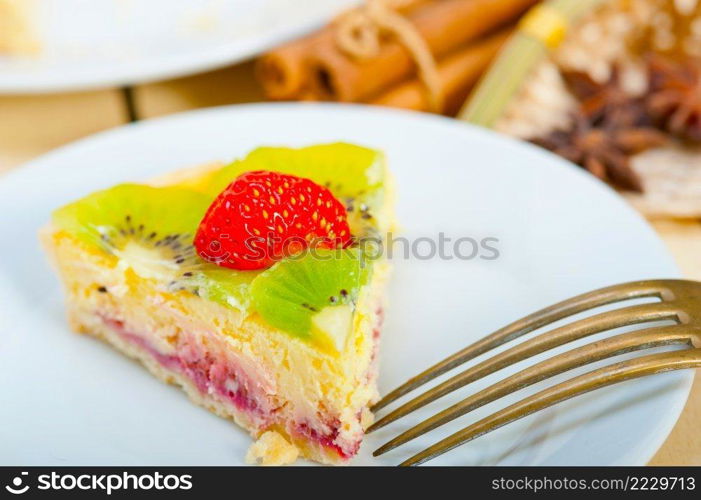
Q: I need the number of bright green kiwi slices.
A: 3